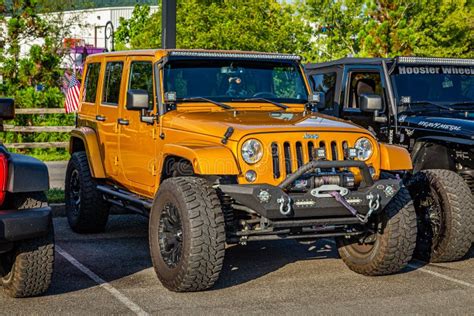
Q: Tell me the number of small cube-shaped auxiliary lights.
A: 5